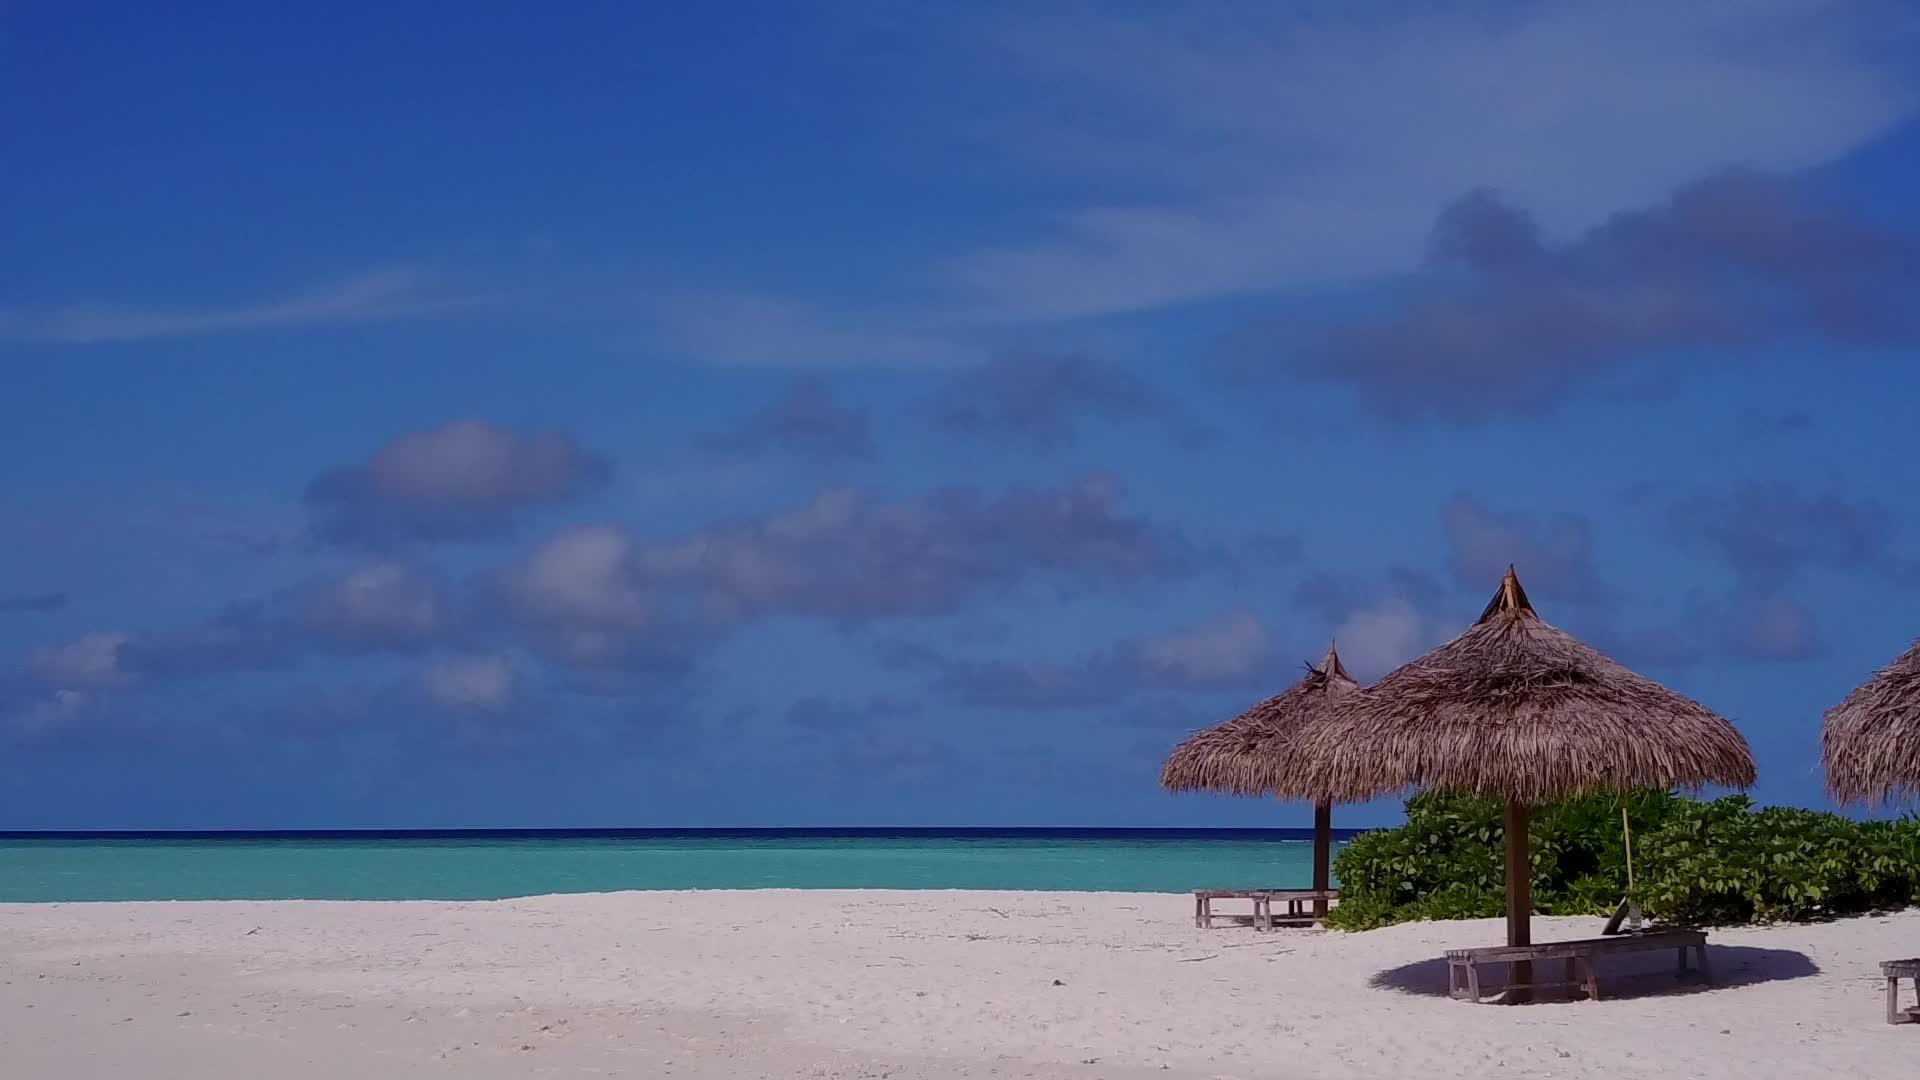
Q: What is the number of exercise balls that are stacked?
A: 0